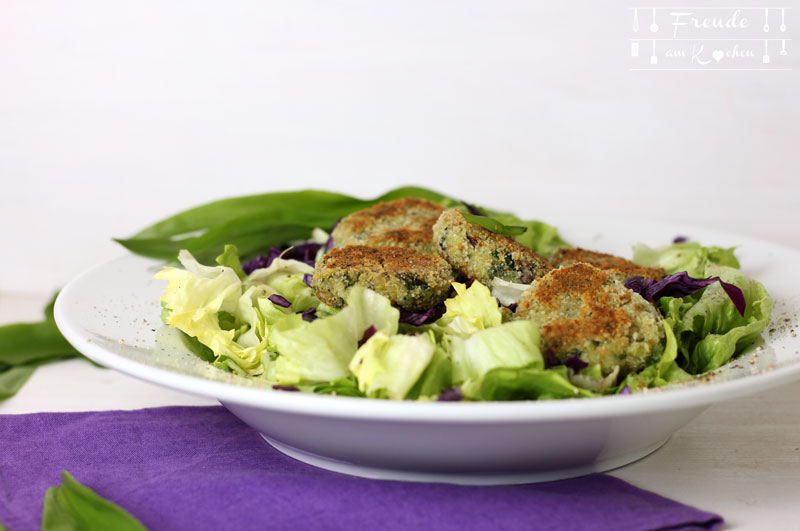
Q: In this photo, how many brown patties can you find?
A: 5